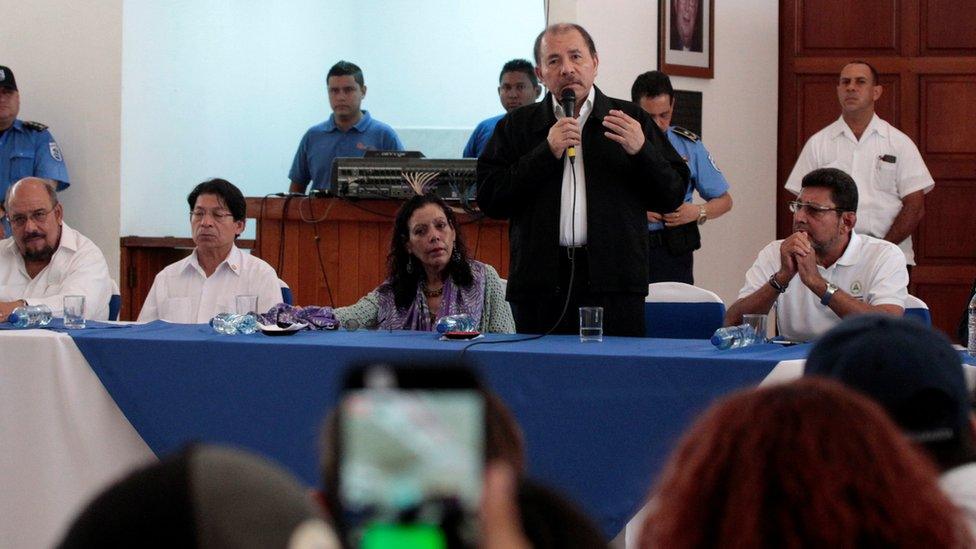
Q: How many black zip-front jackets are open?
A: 1